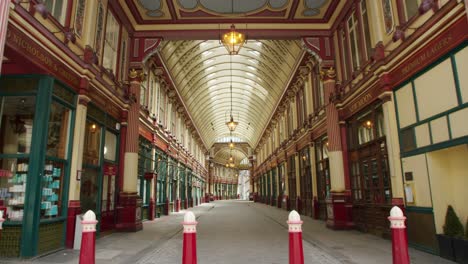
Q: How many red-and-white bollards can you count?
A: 4